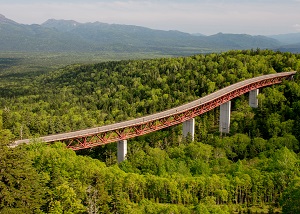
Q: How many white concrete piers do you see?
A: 4